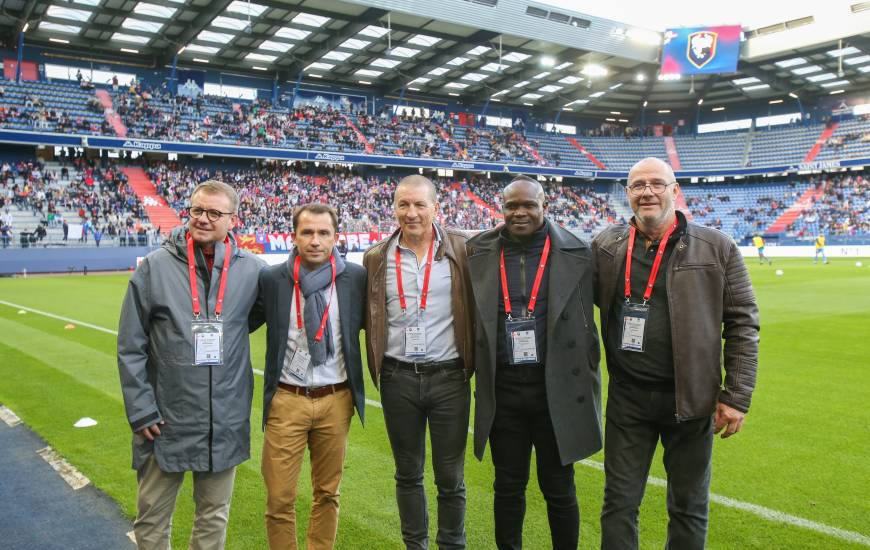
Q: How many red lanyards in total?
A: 5